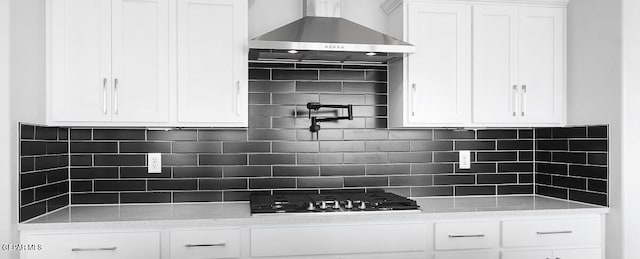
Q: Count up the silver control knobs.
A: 5